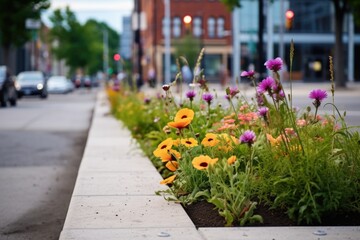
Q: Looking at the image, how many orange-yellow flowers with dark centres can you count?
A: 5